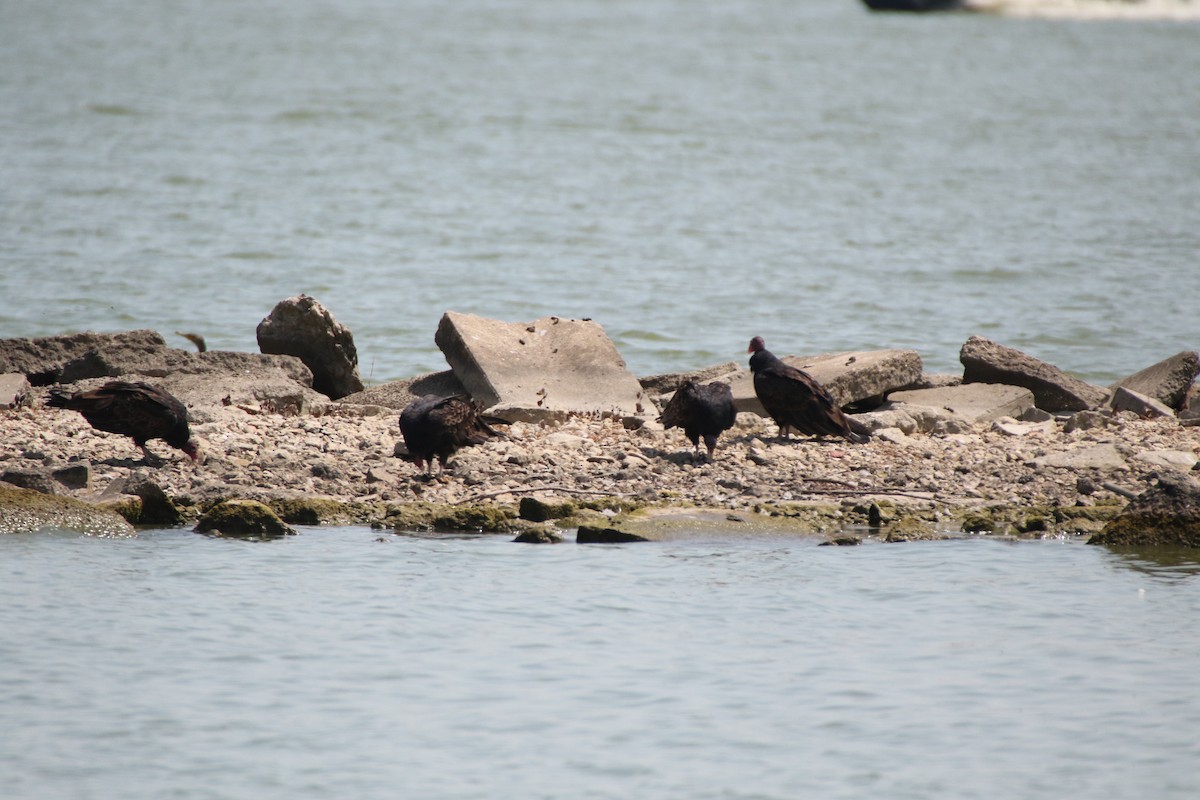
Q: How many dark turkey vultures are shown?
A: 4